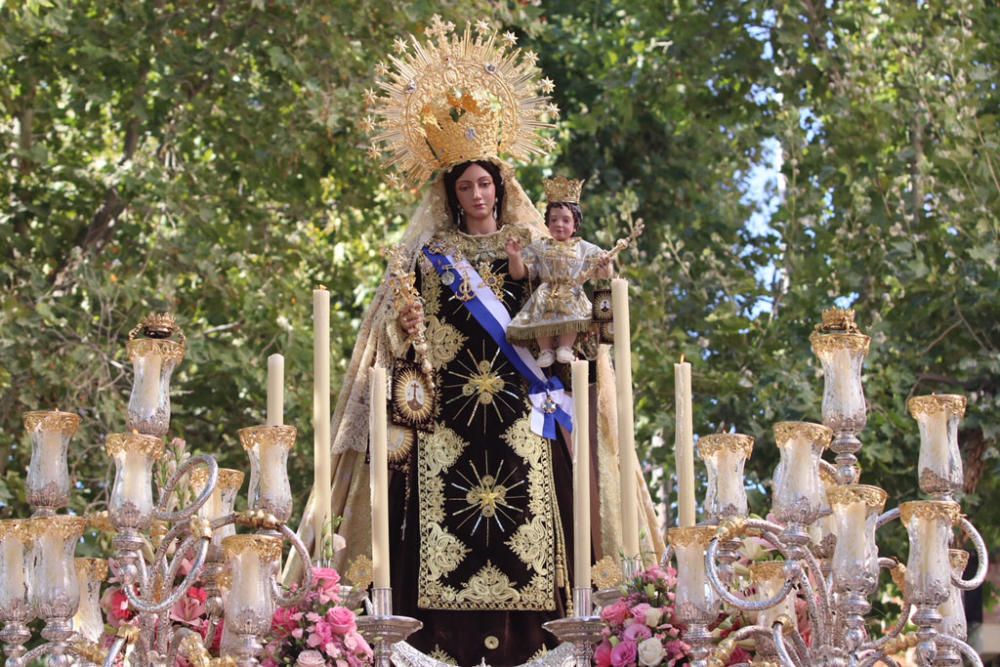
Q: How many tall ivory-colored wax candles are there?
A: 6